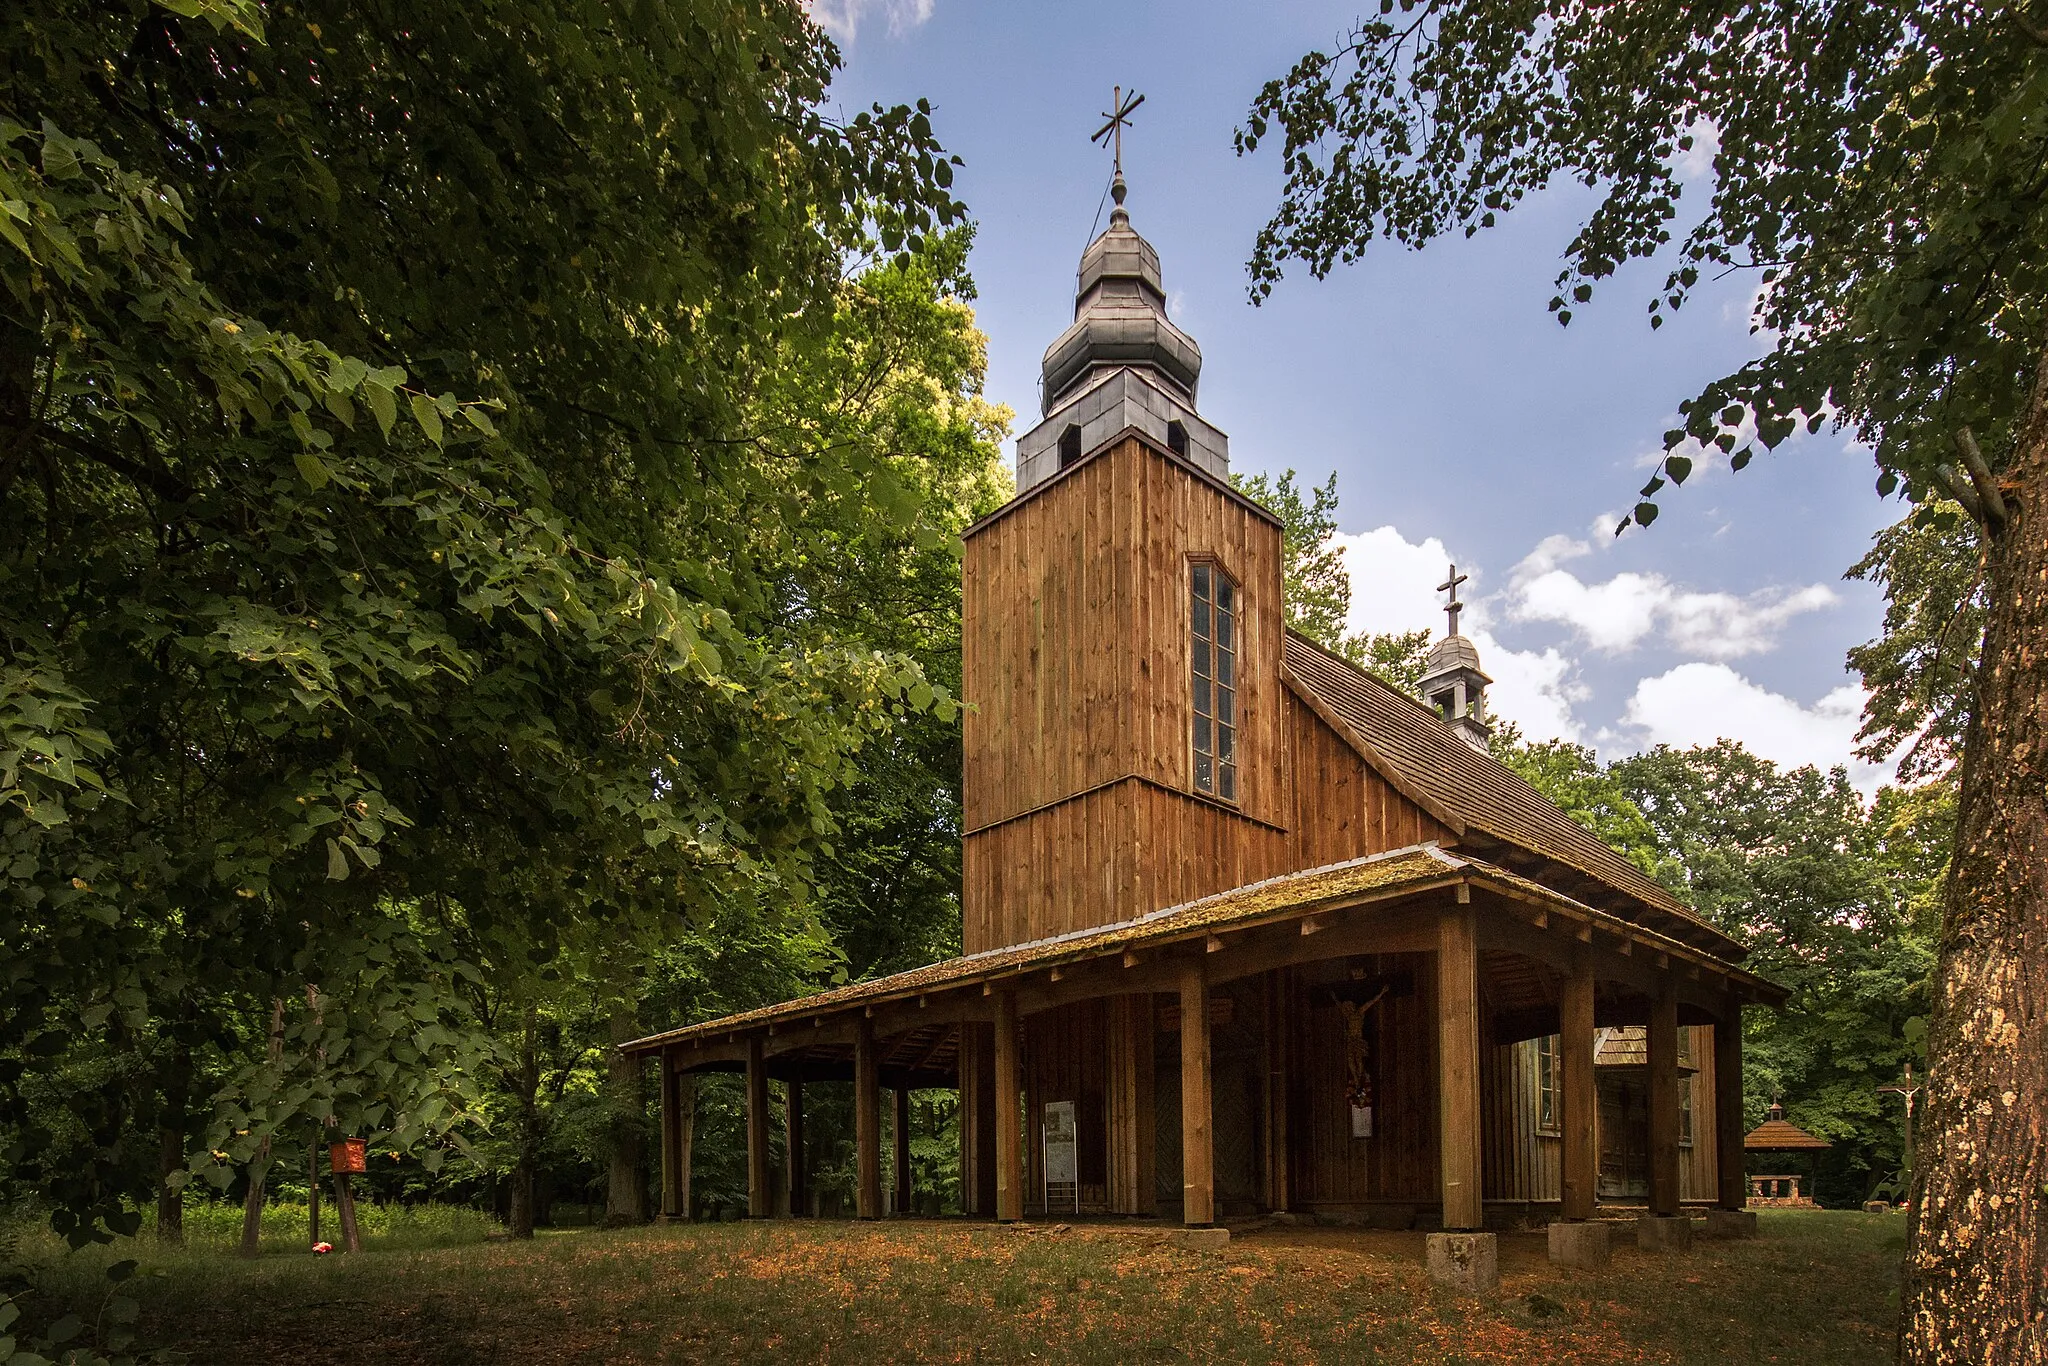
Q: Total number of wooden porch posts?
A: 11